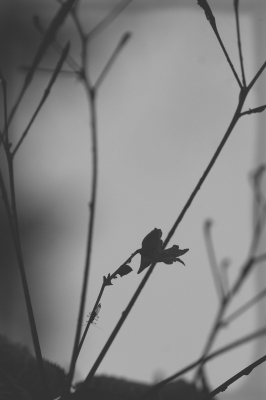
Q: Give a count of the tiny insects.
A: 1